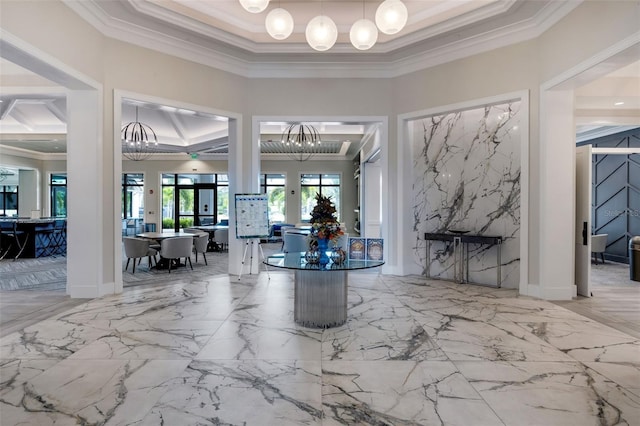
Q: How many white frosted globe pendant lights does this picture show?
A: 5